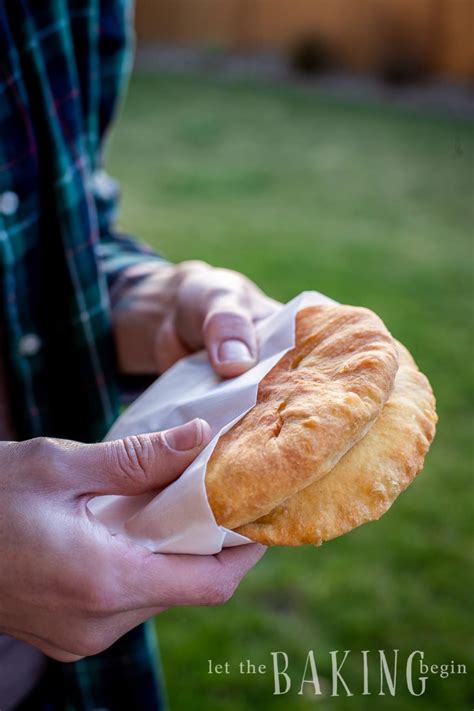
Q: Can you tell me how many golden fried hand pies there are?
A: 2